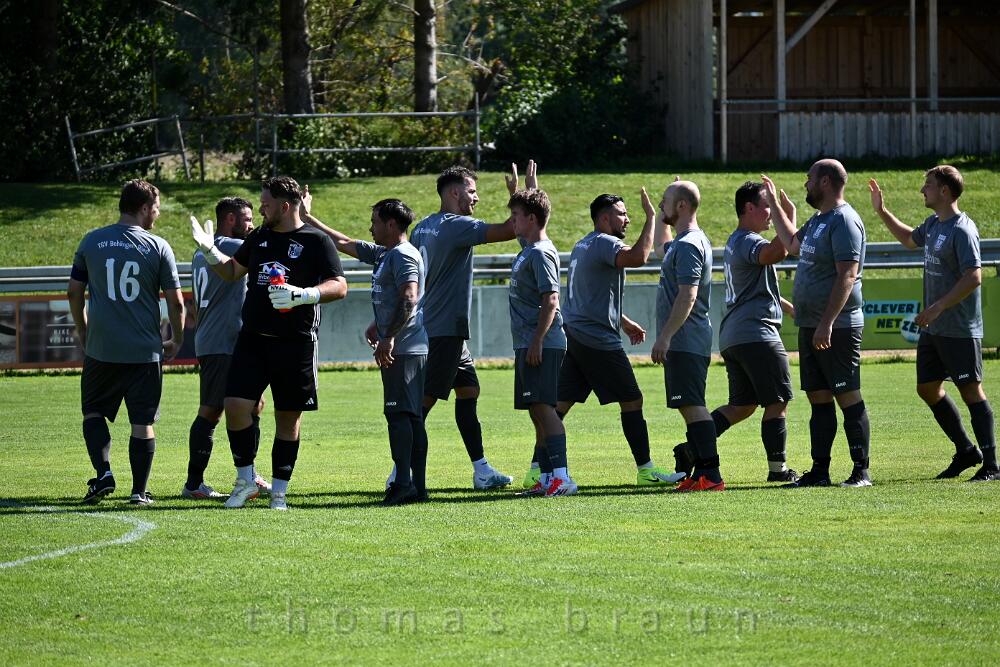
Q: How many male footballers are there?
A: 11